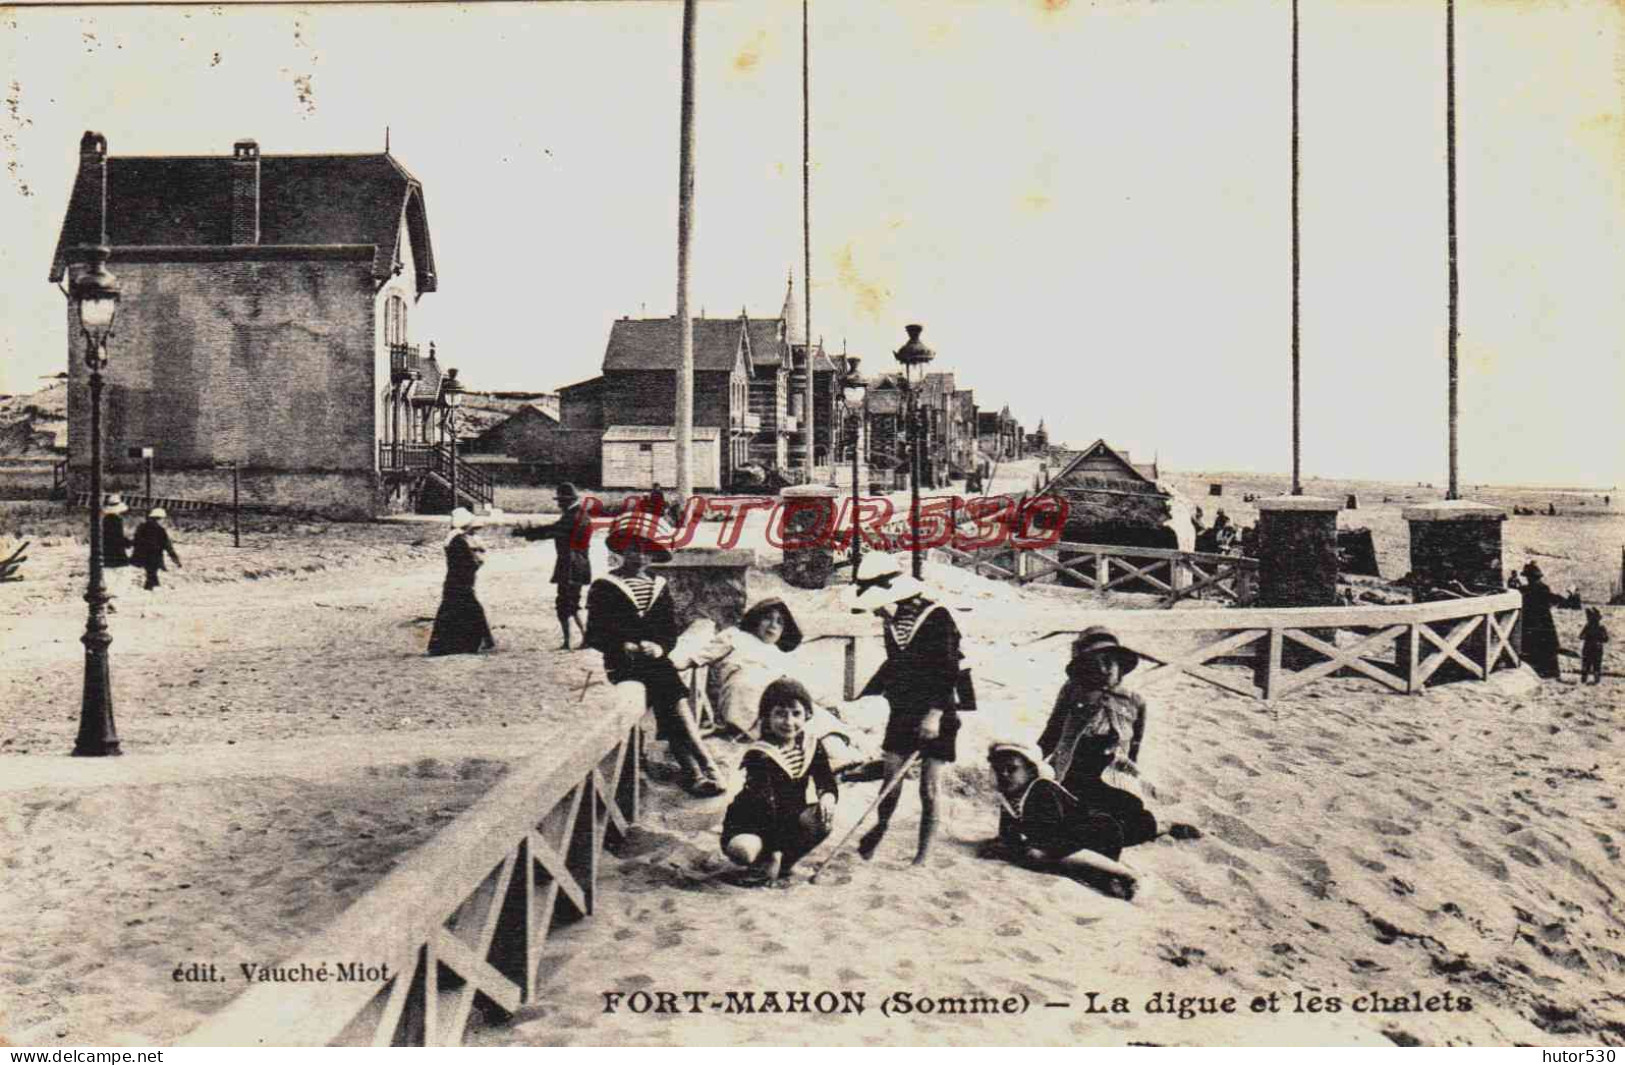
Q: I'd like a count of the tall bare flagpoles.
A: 4